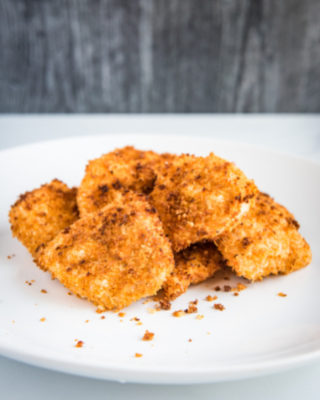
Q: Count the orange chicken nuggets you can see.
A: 6